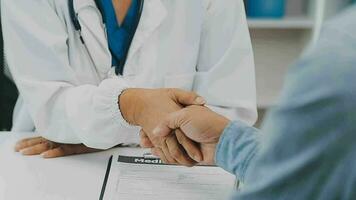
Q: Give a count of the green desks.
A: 0